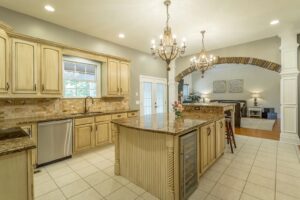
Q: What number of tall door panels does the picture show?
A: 2